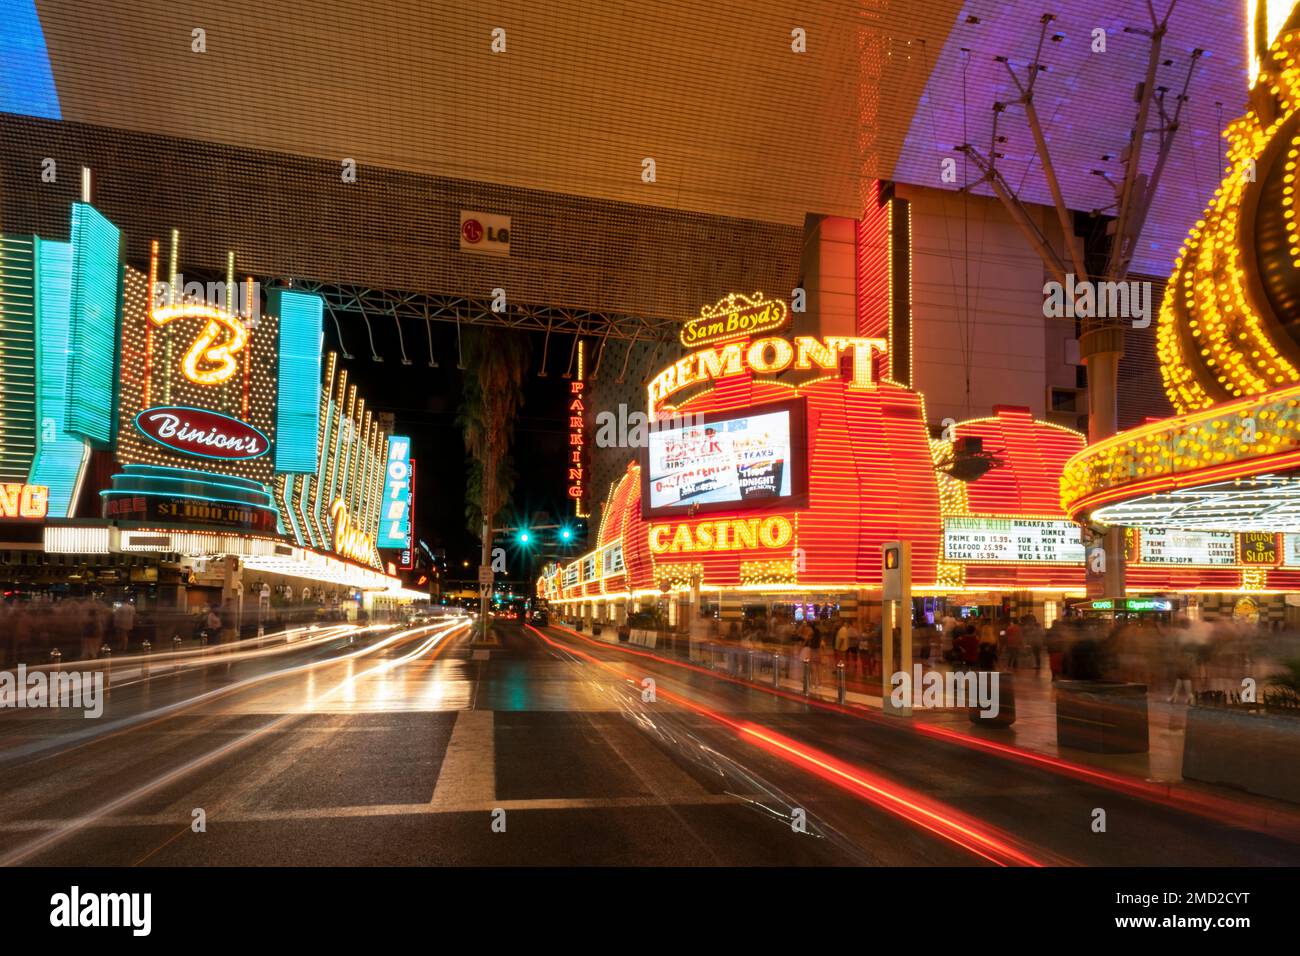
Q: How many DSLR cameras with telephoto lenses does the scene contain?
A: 0